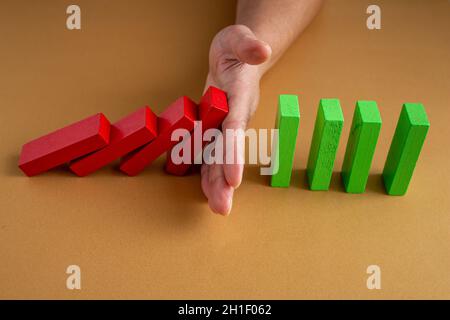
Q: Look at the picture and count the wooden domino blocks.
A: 8